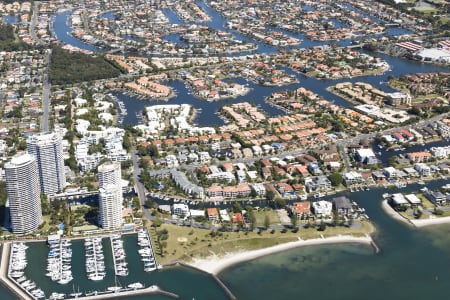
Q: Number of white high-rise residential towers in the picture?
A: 4